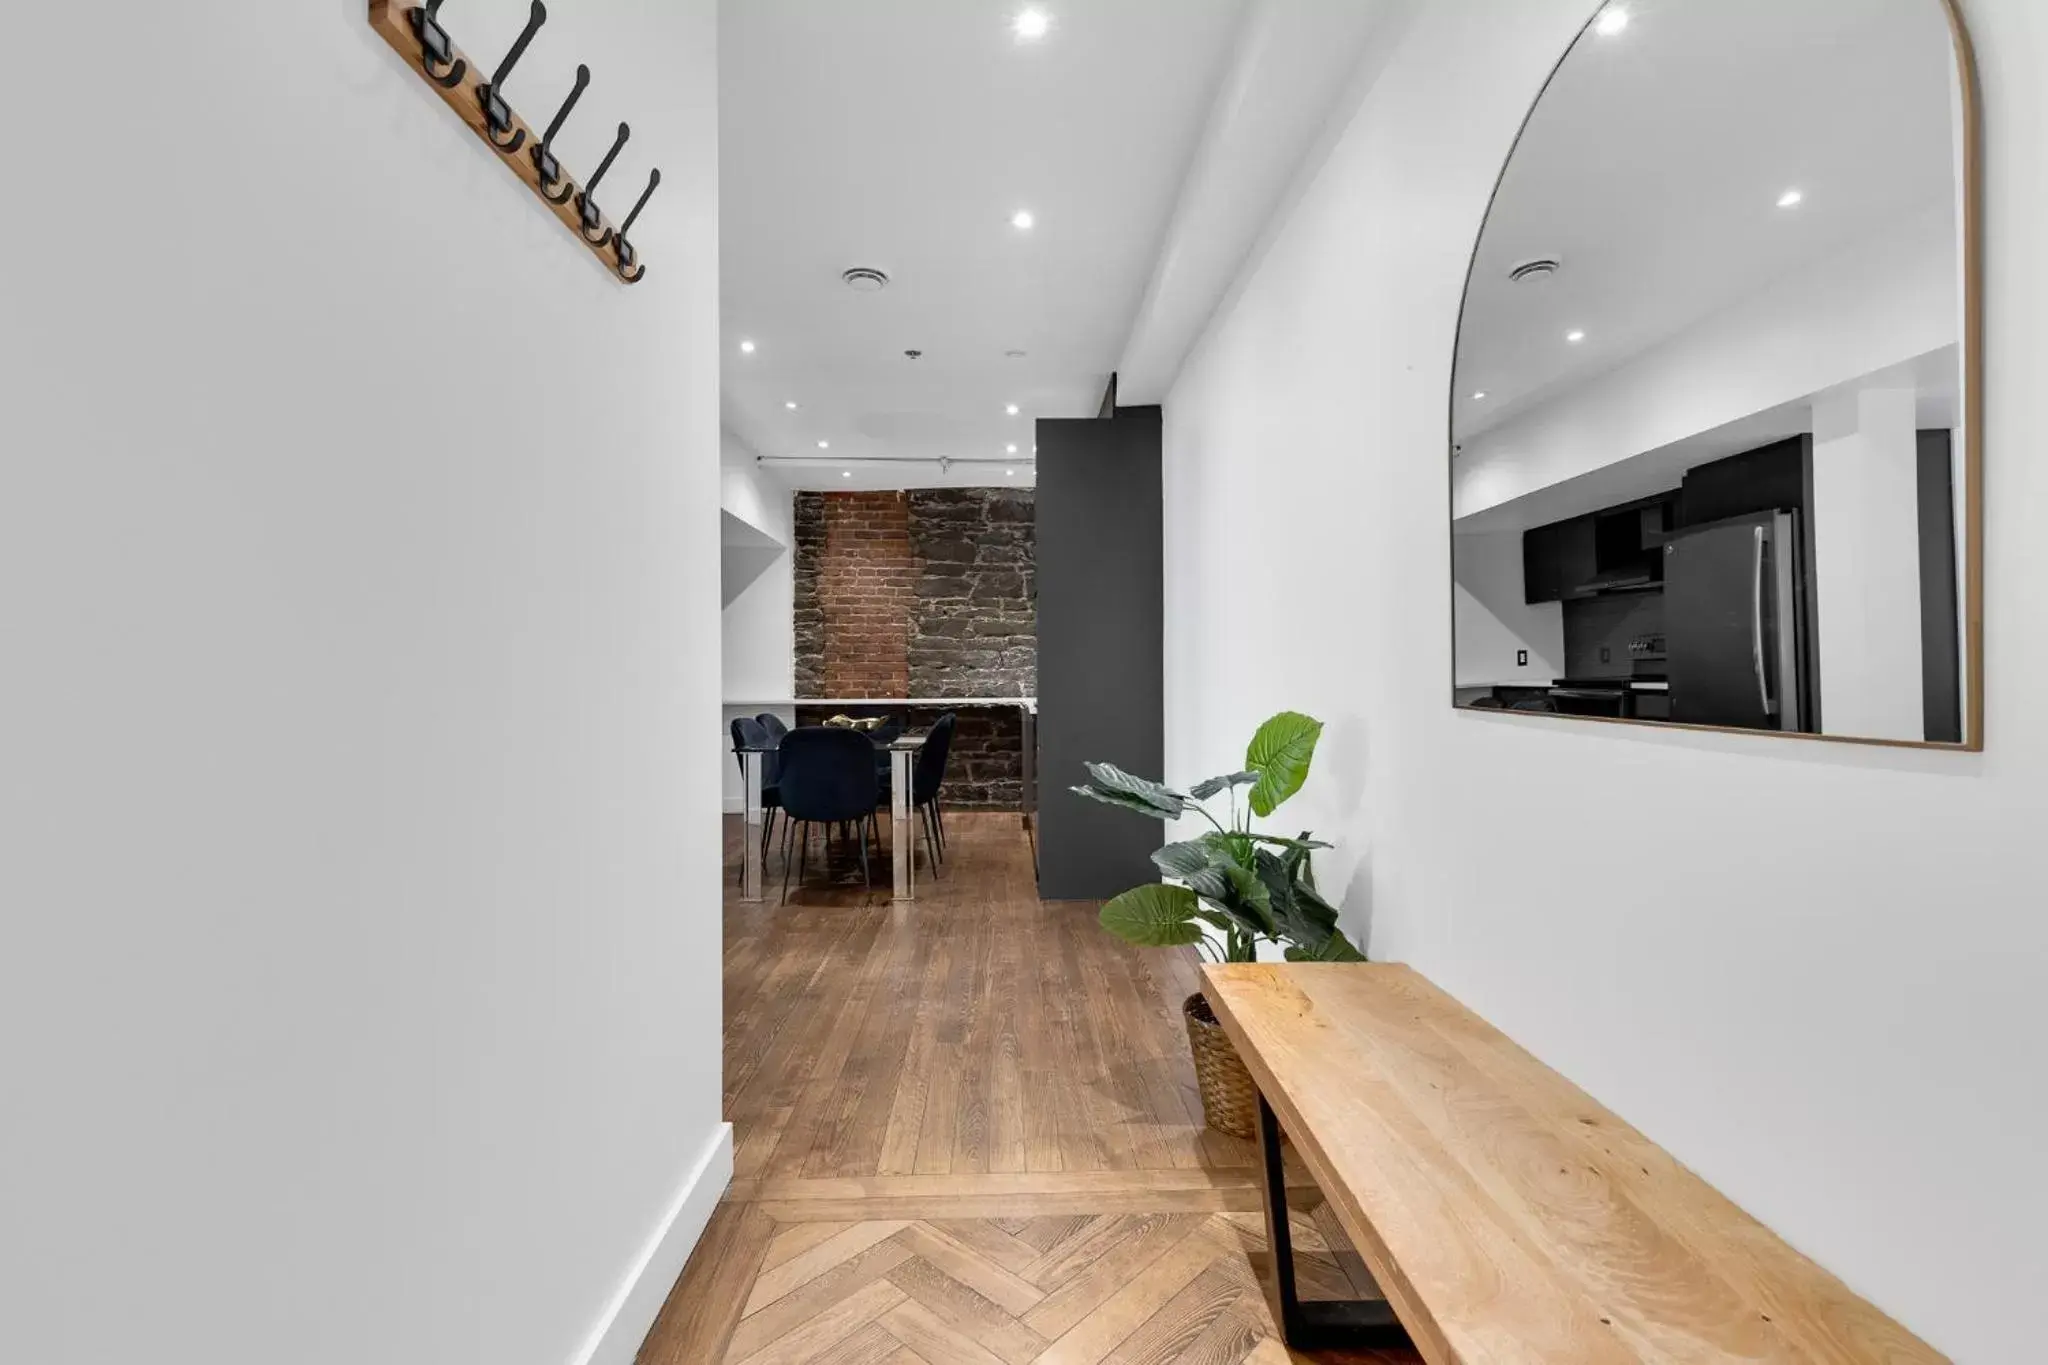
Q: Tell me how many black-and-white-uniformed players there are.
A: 0